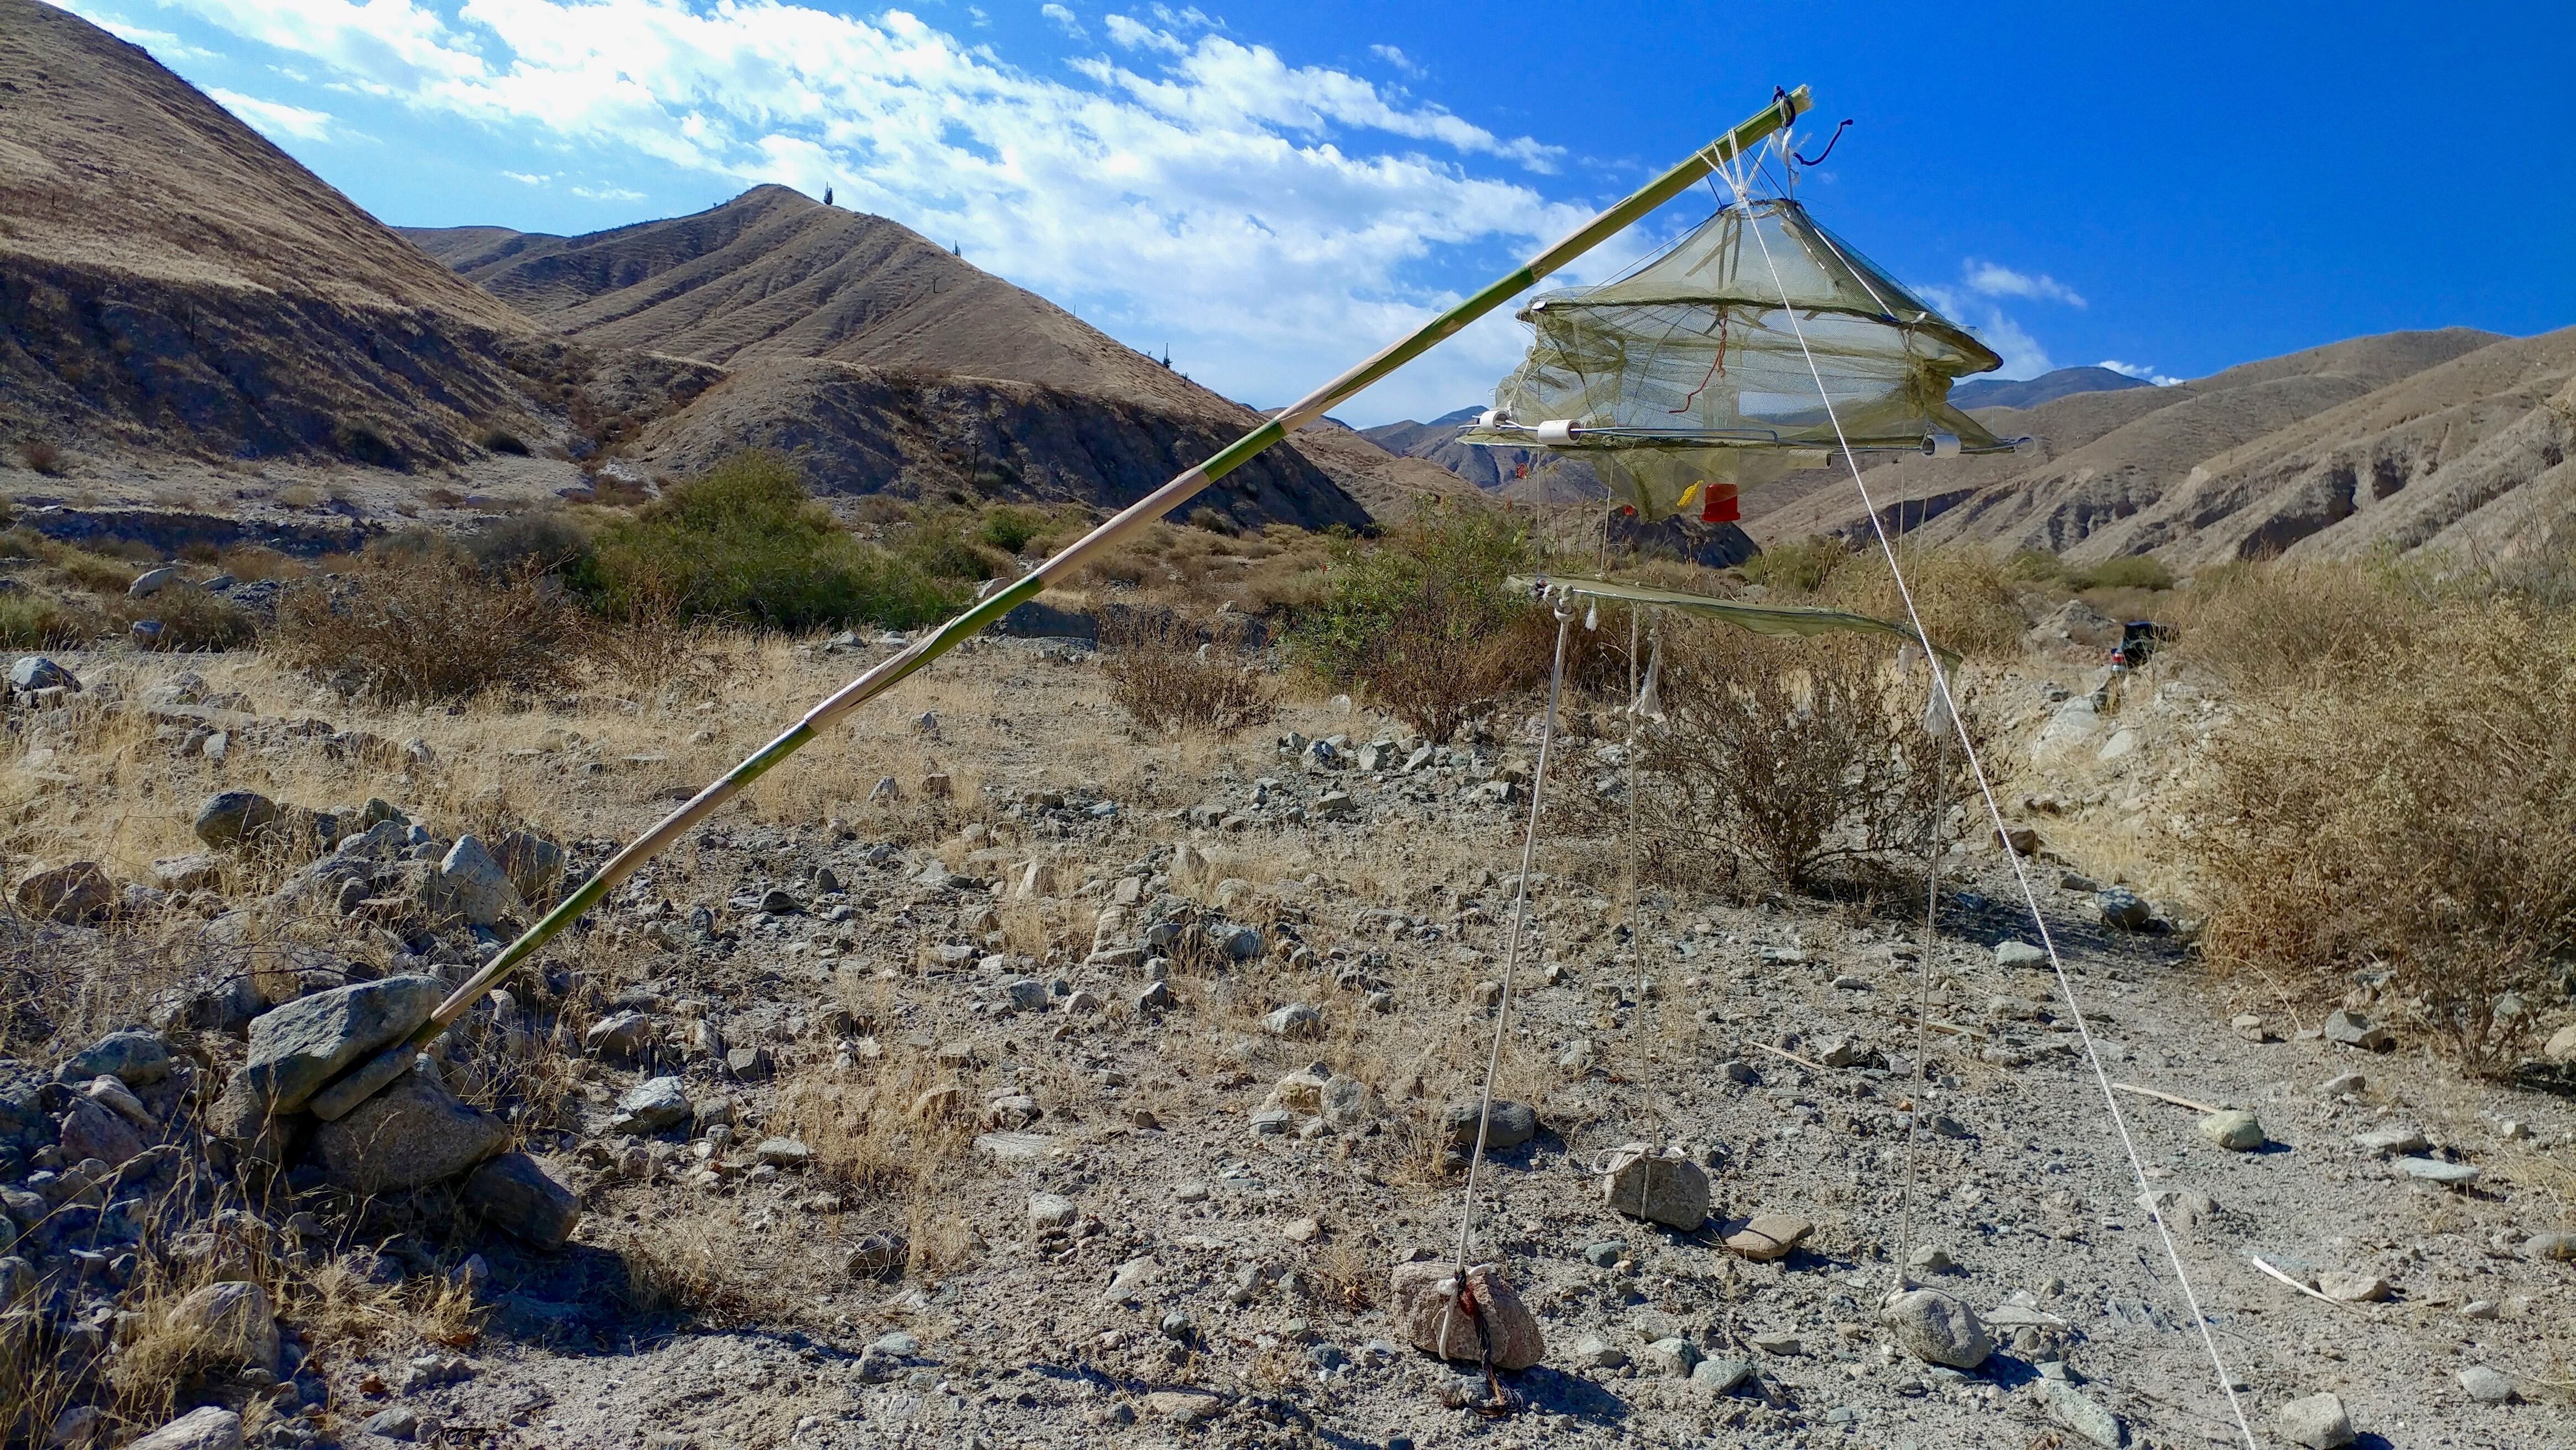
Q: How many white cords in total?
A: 4